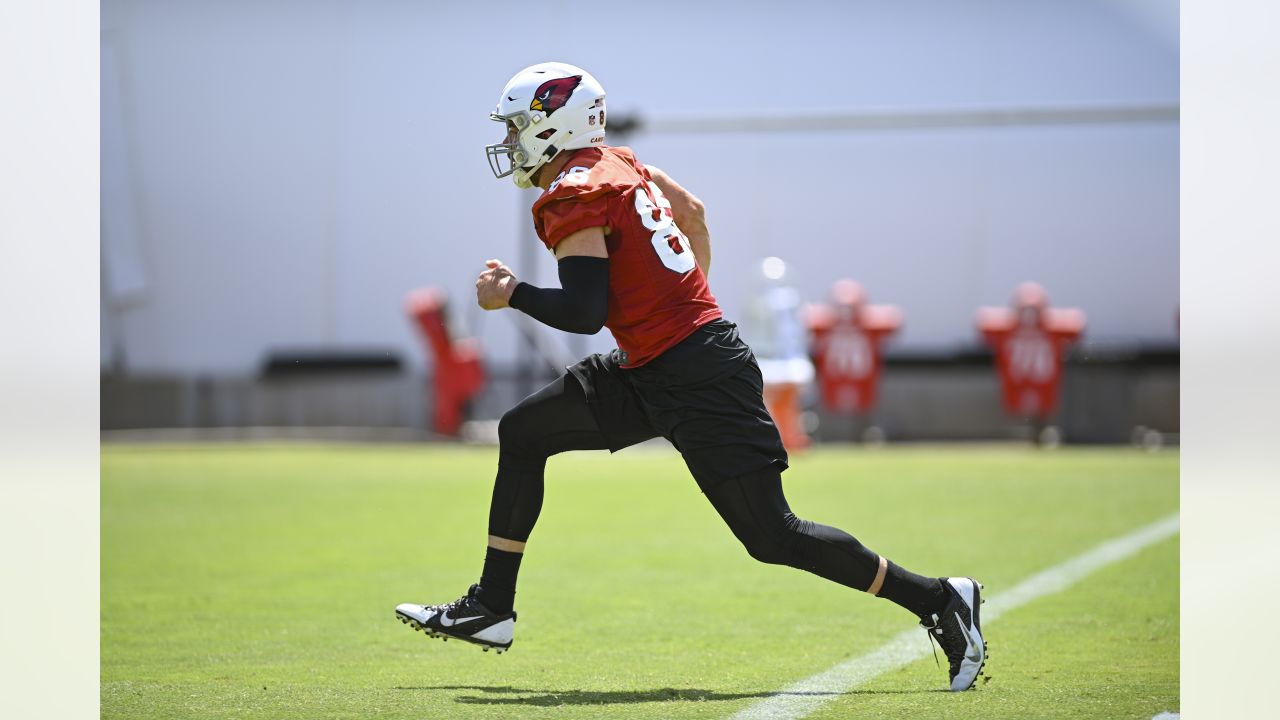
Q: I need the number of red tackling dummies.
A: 3